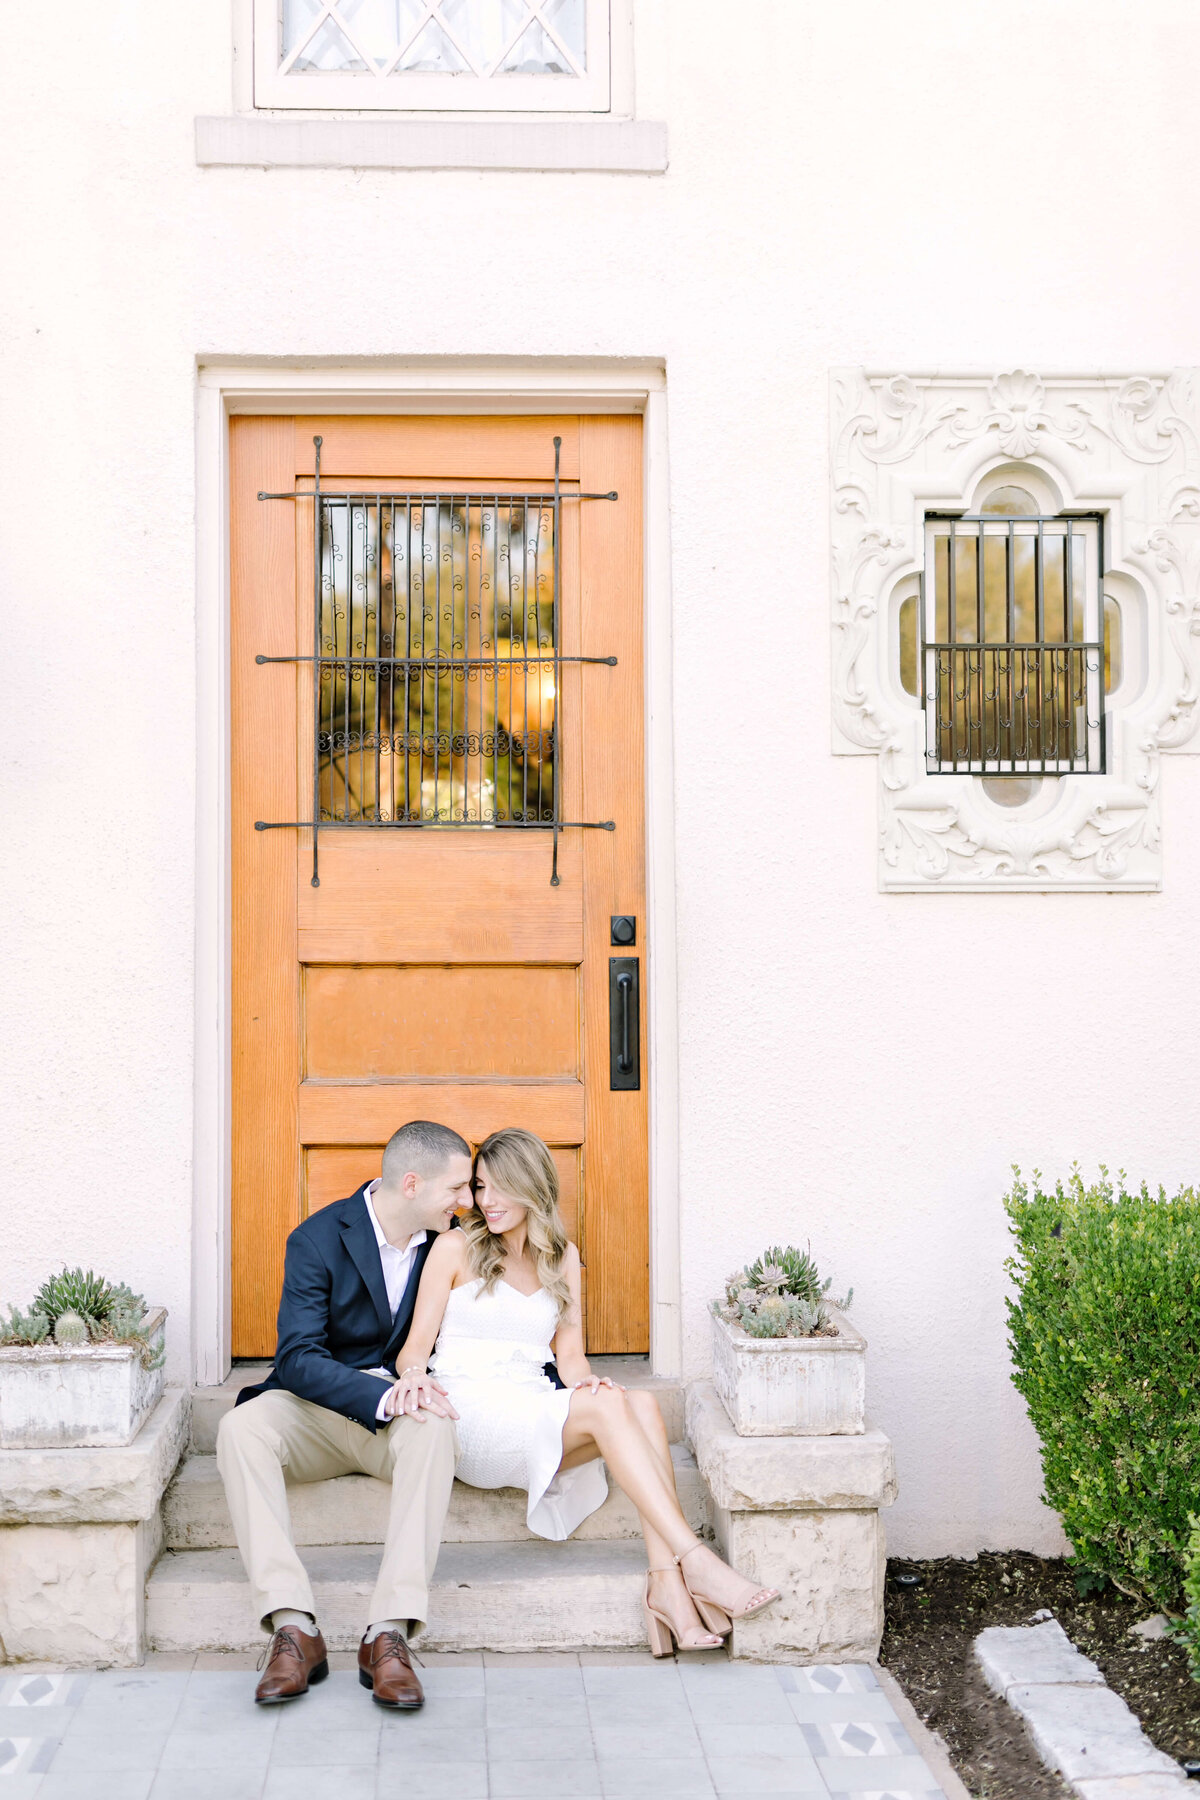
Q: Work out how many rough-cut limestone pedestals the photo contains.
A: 2